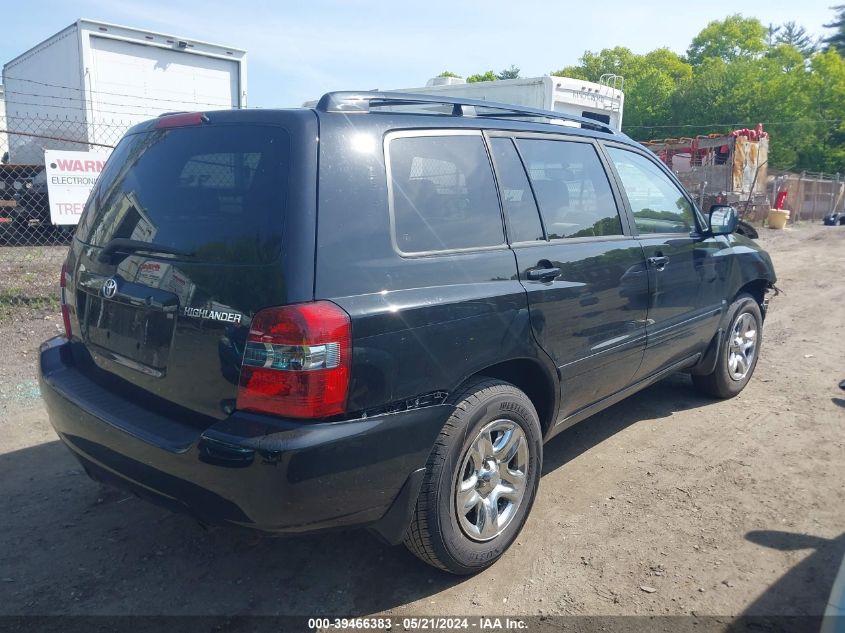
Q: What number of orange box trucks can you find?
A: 0